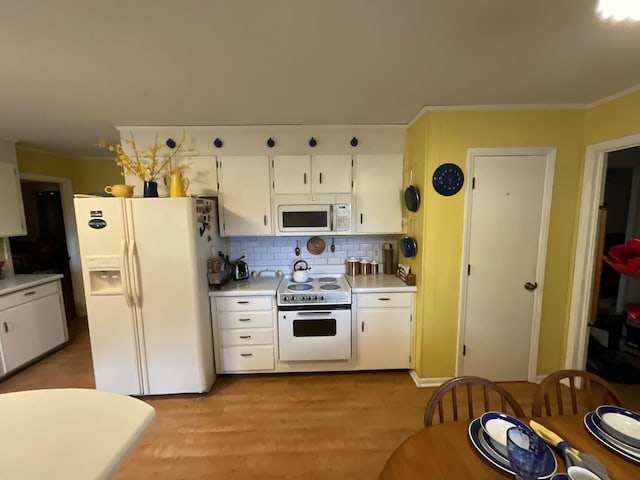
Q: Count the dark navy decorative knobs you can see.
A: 5